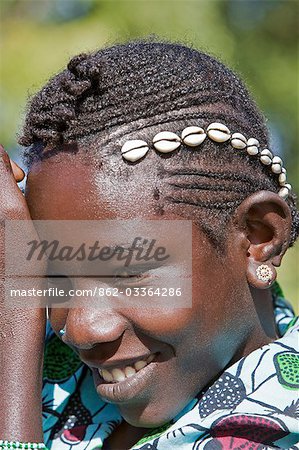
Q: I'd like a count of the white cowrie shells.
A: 10